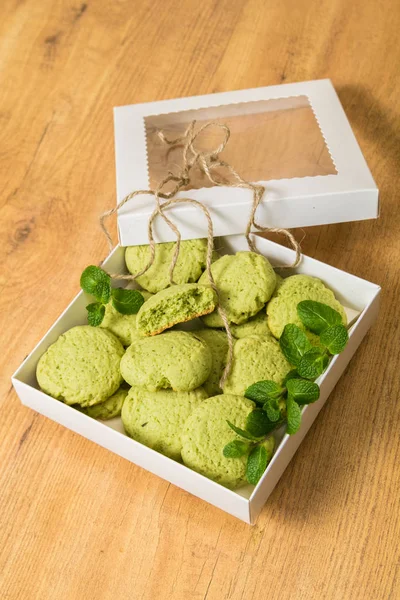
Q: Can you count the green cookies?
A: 13